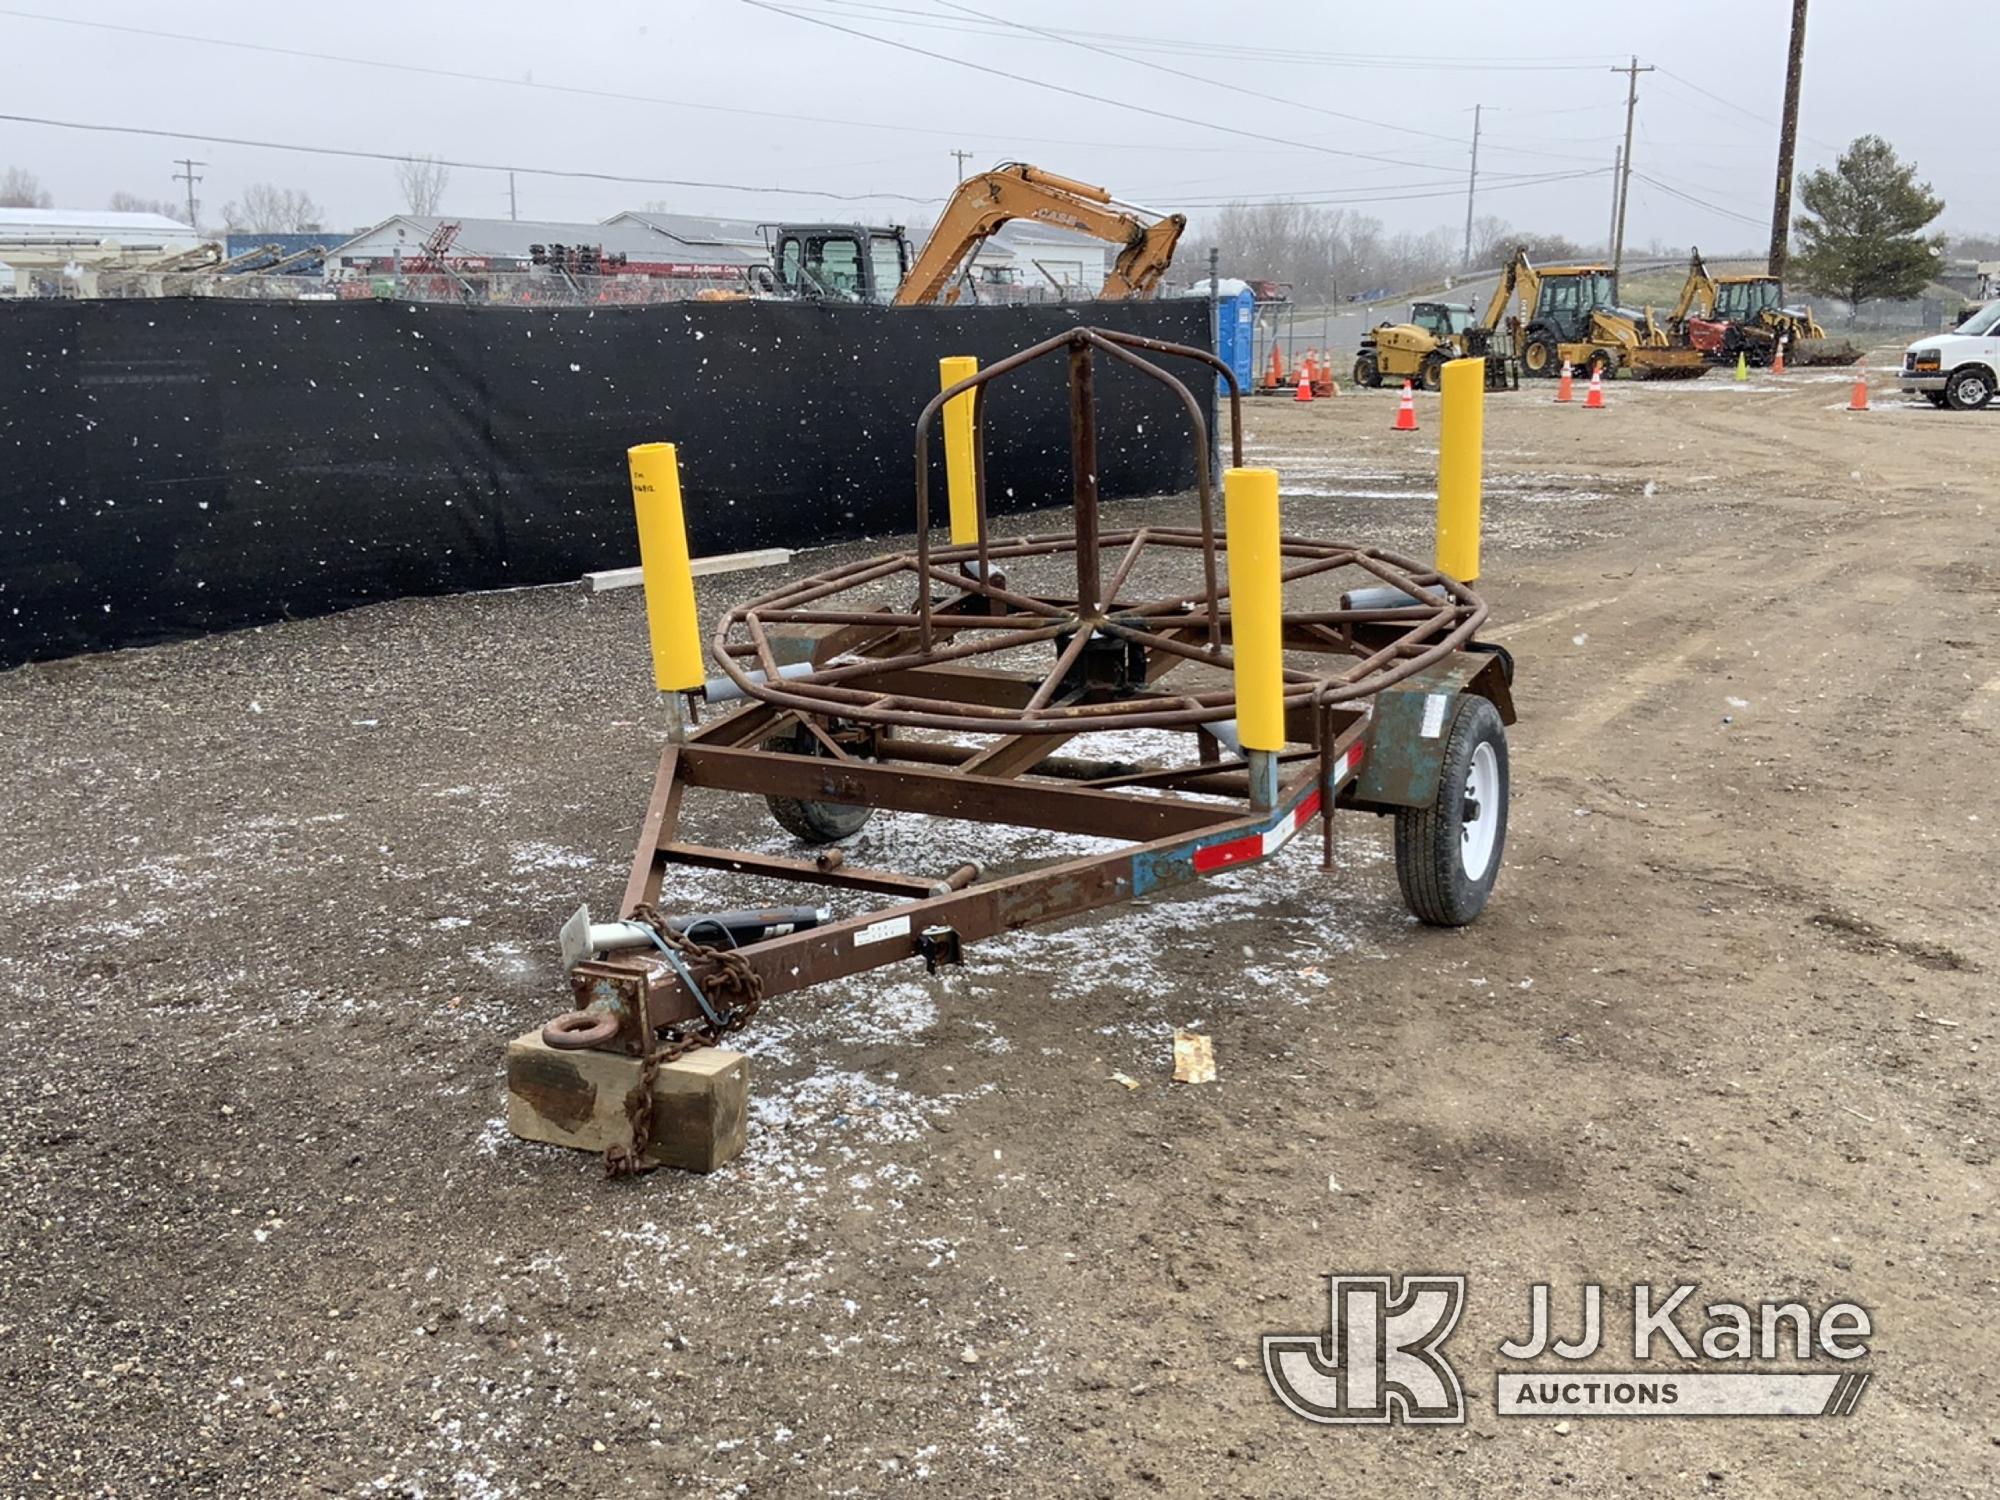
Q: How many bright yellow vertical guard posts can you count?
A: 4